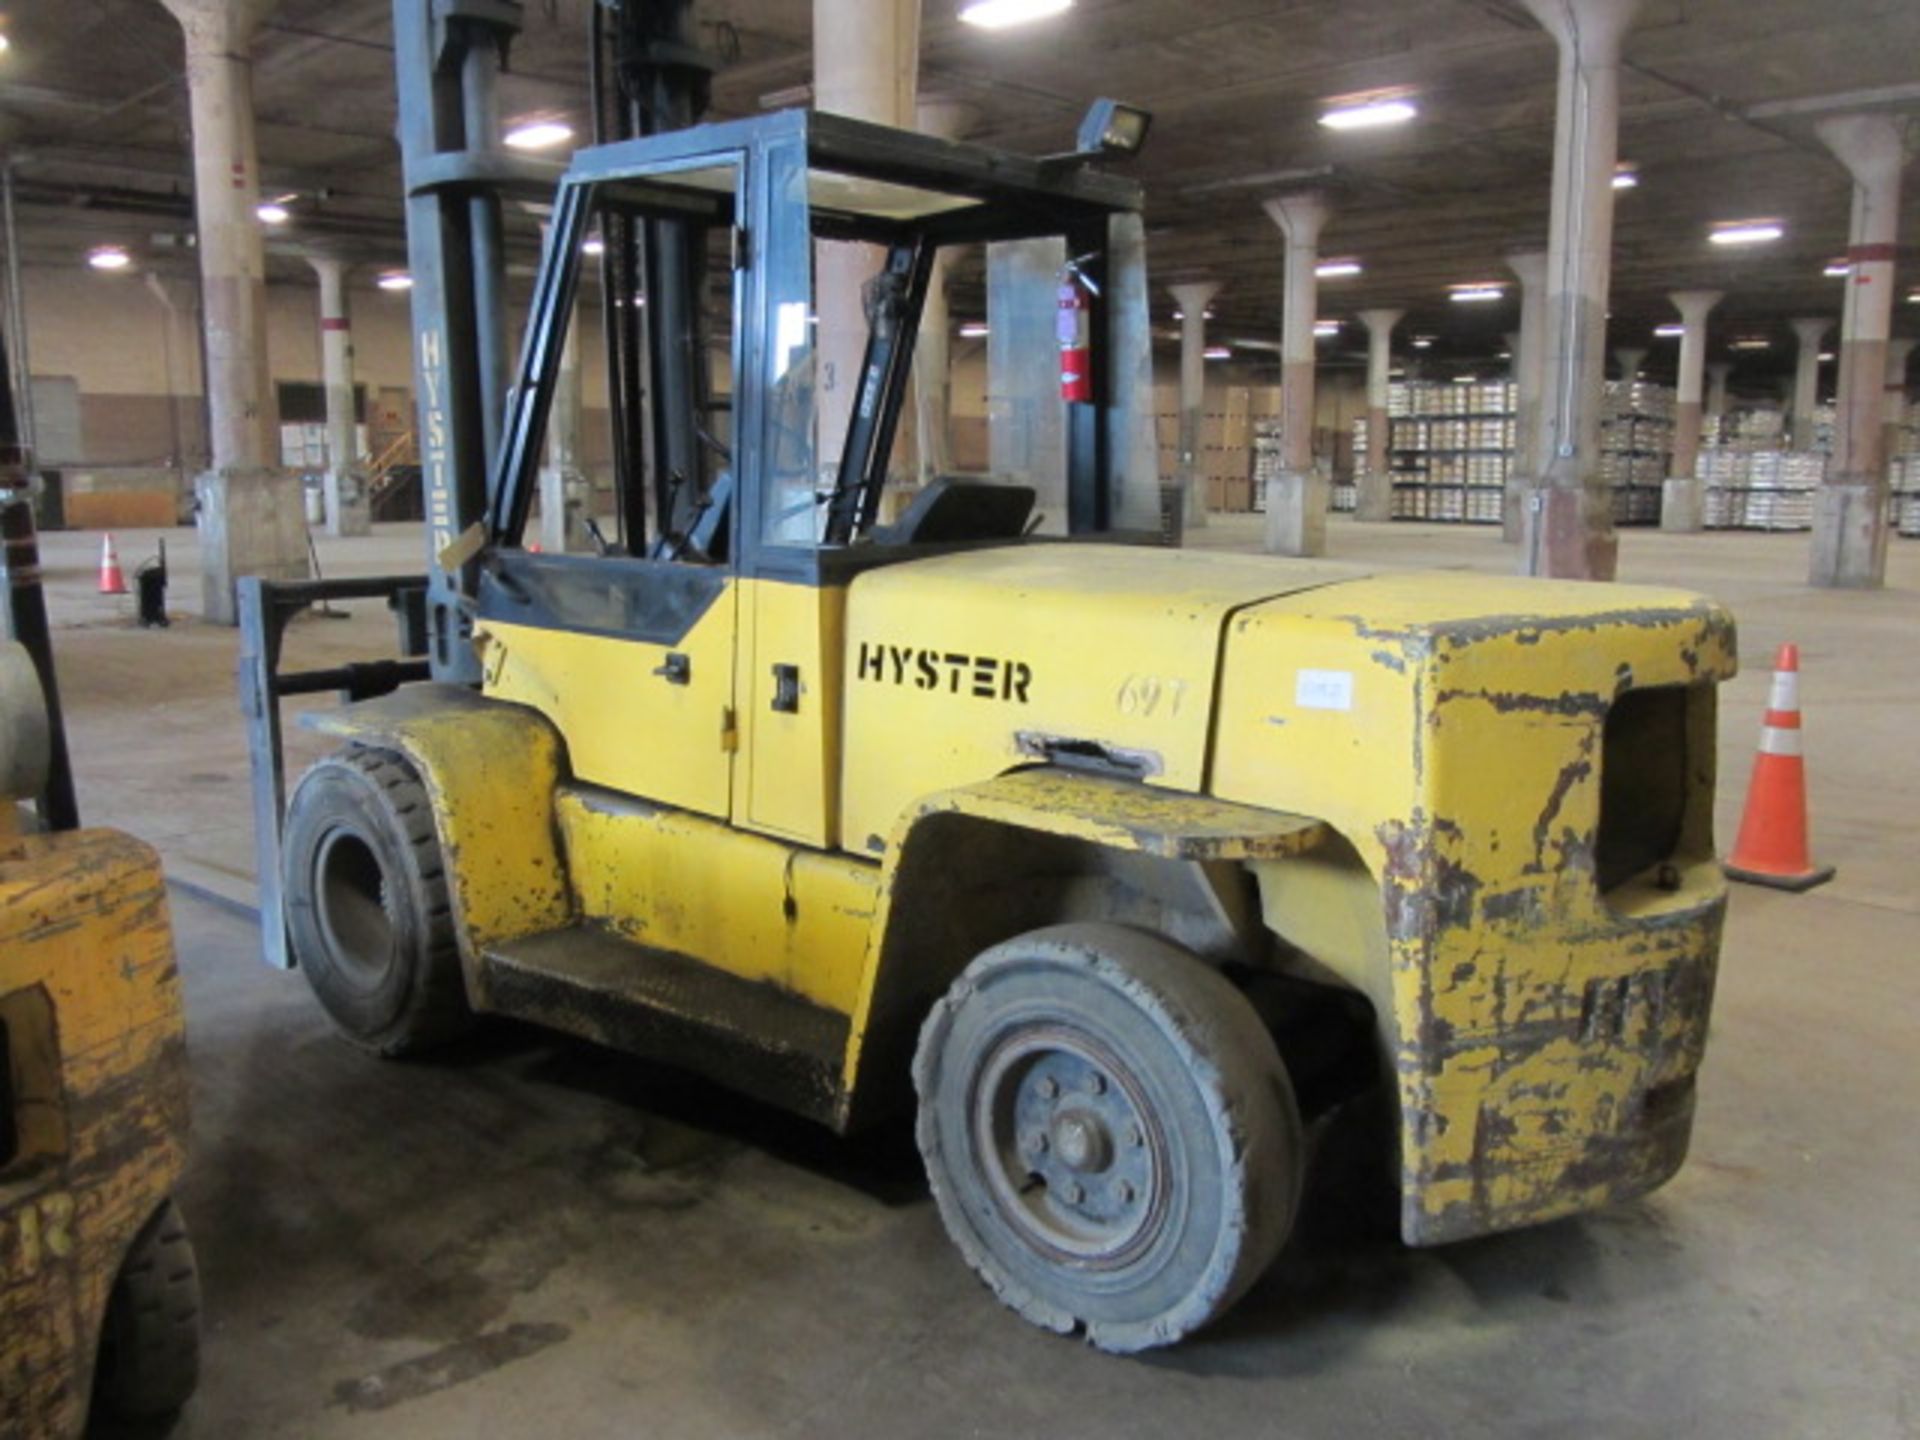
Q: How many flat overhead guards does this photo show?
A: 1